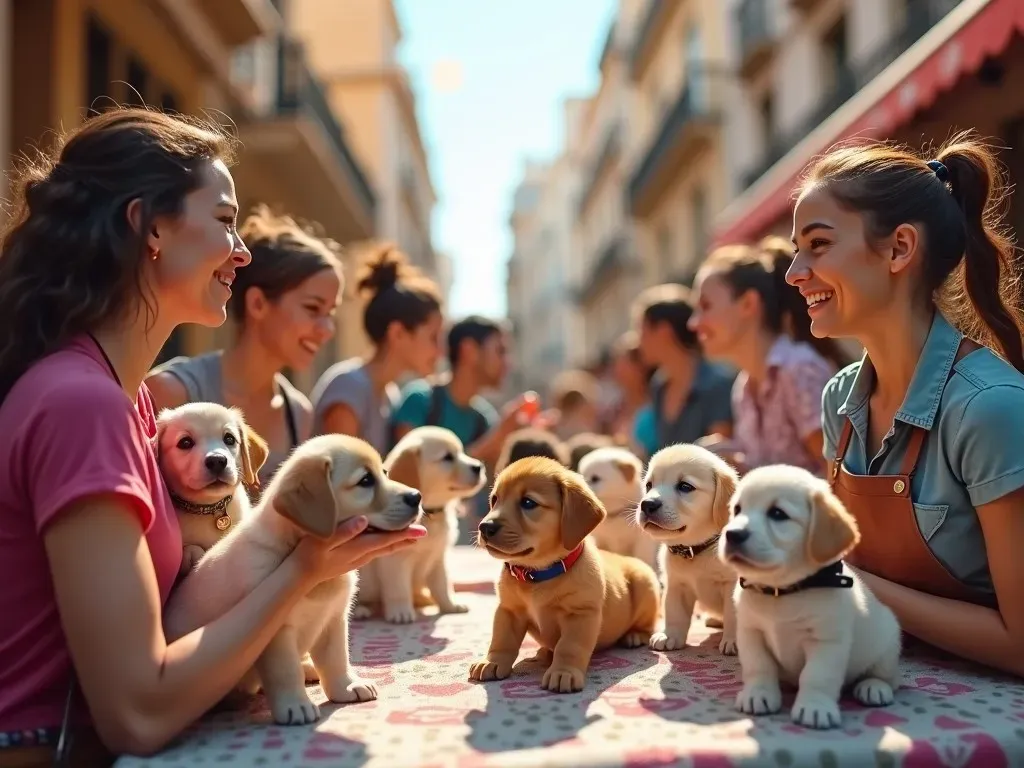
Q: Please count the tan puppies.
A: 1